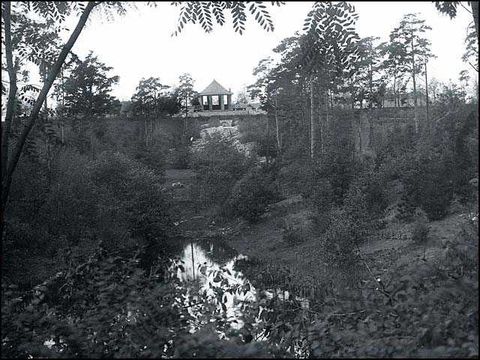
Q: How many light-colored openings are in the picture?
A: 3